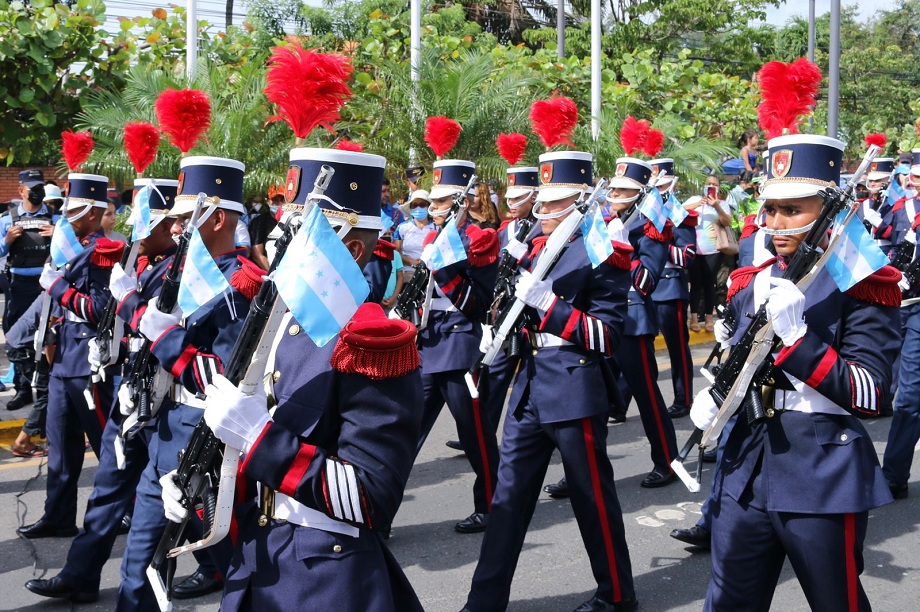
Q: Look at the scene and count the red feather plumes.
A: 12